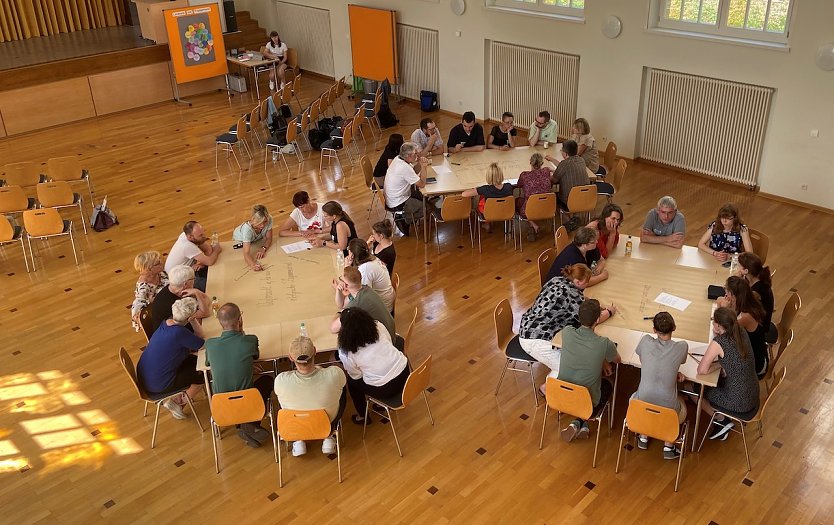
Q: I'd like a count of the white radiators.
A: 4